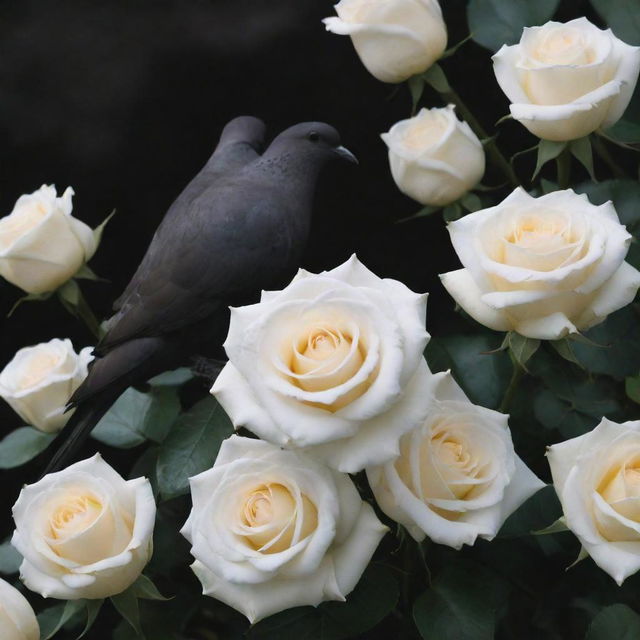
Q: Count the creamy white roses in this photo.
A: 12